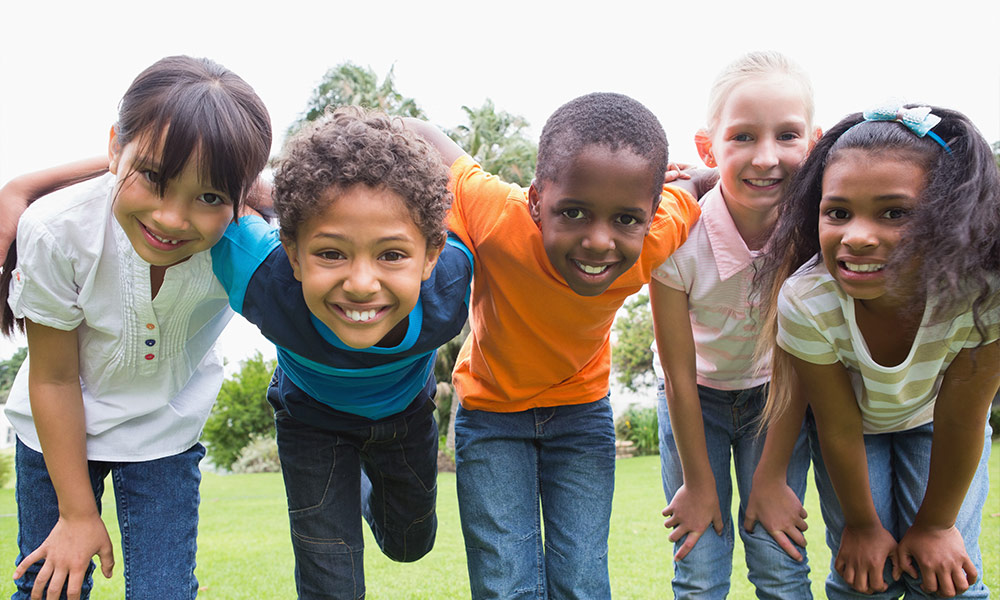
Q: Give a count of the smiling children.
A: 5